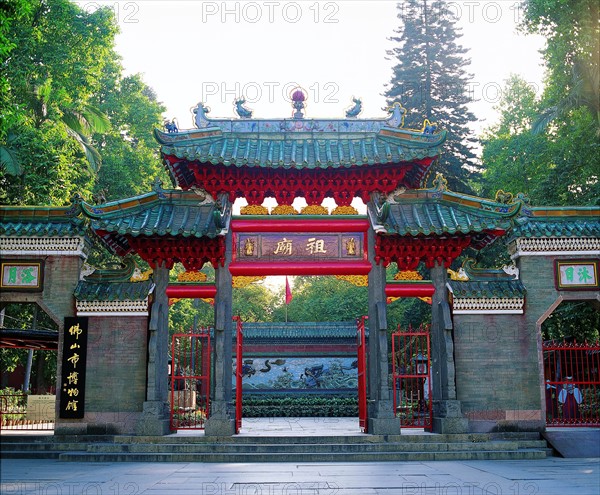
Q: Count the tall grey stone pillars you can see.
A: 4